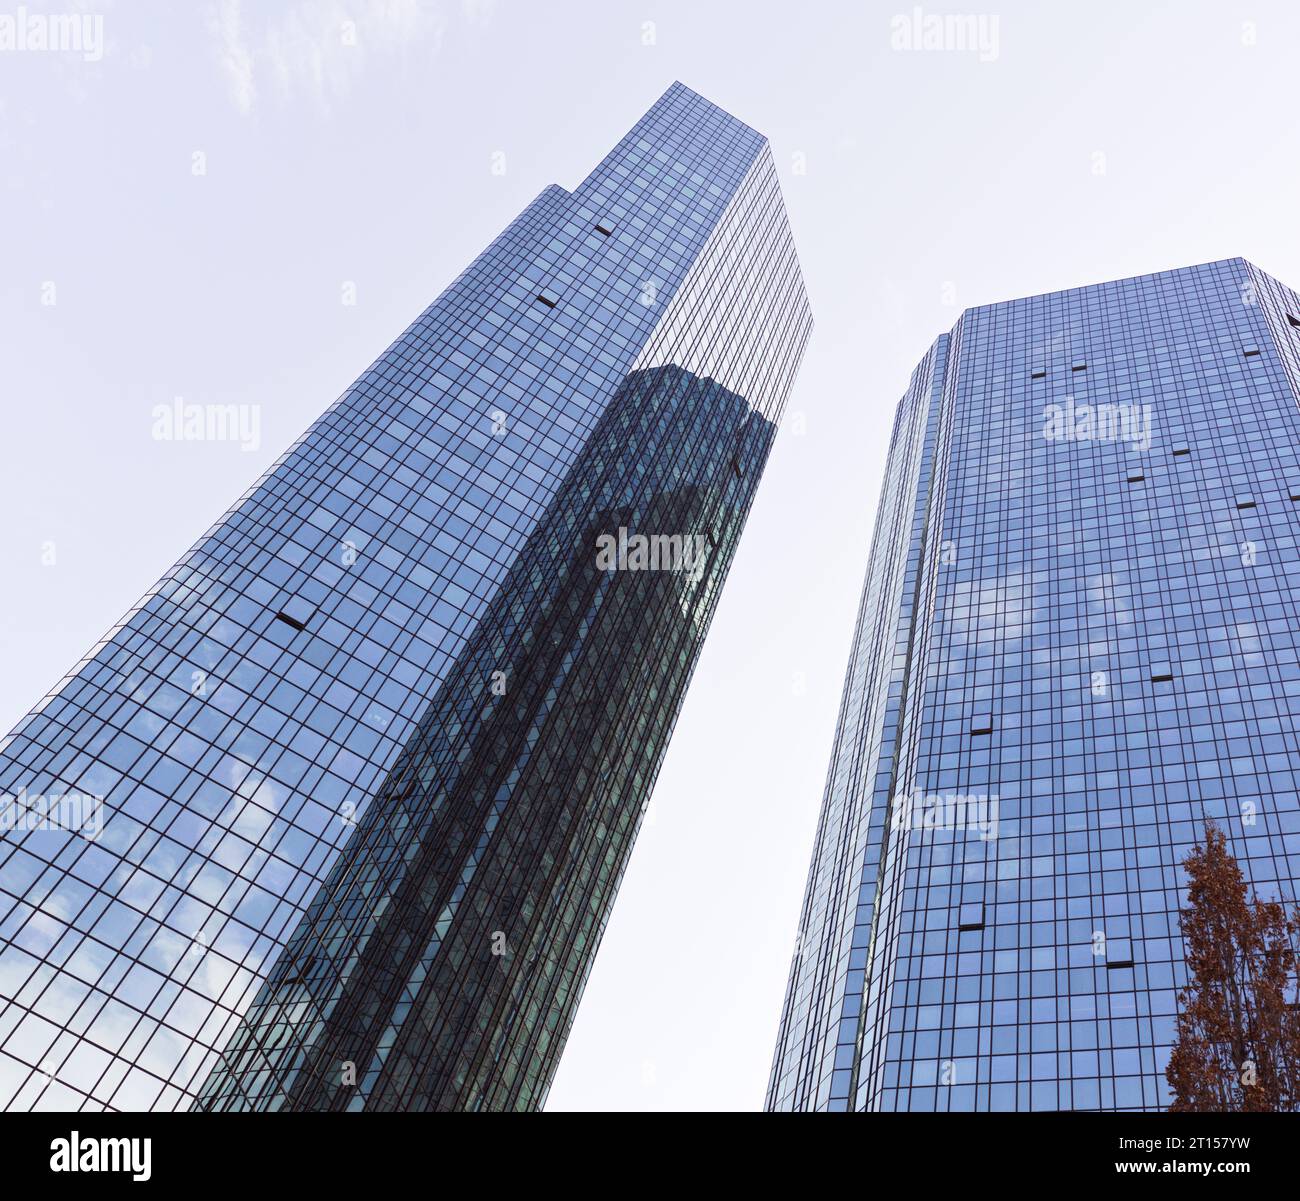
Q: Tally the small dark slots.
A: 15